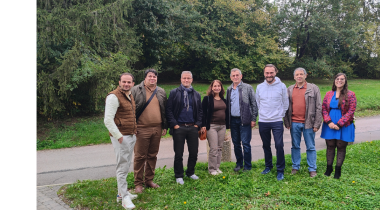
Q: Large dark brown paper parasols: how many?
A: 0